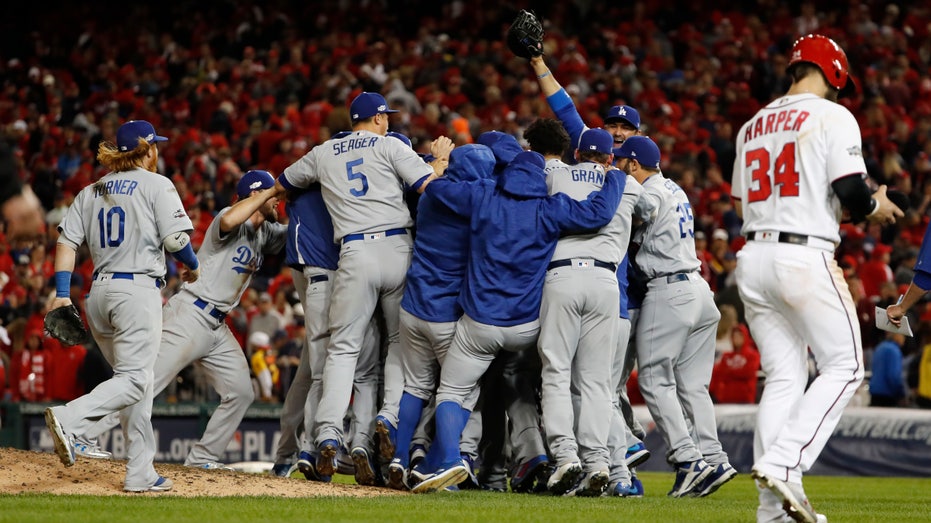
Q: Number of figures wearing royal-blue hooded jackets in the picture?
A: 3